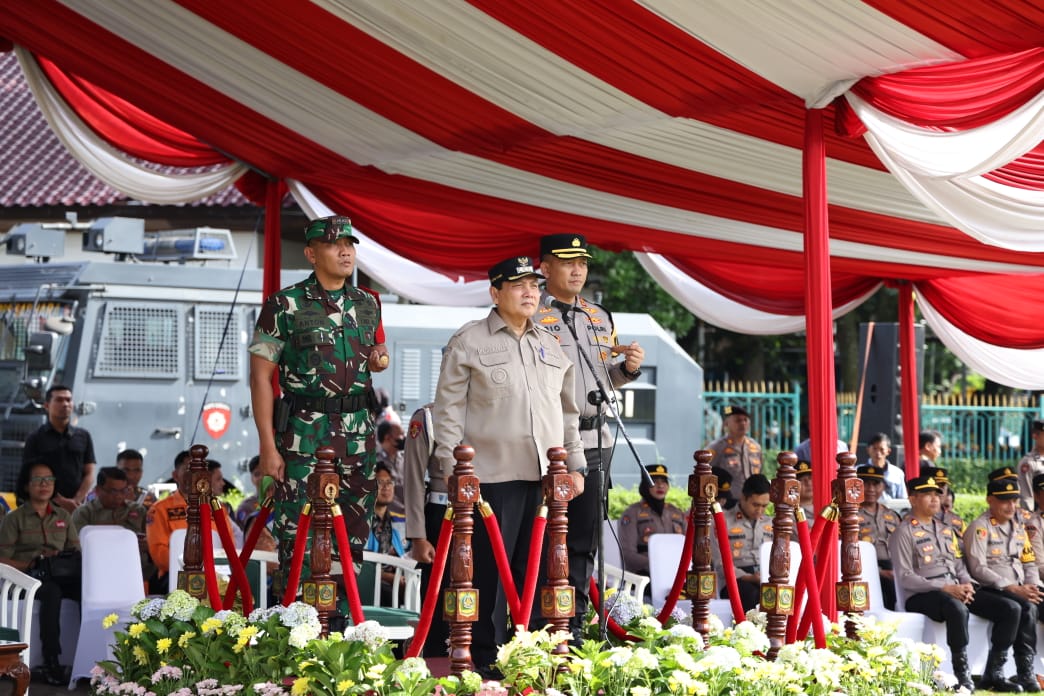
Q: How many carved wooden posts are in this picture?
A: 7